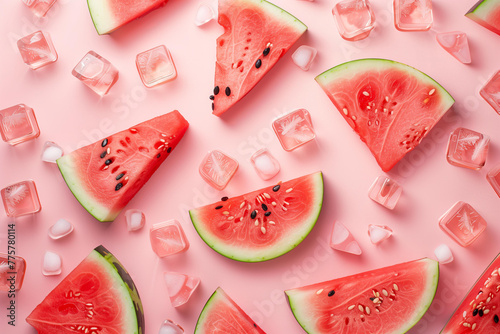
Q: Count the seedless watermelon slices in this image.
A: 2